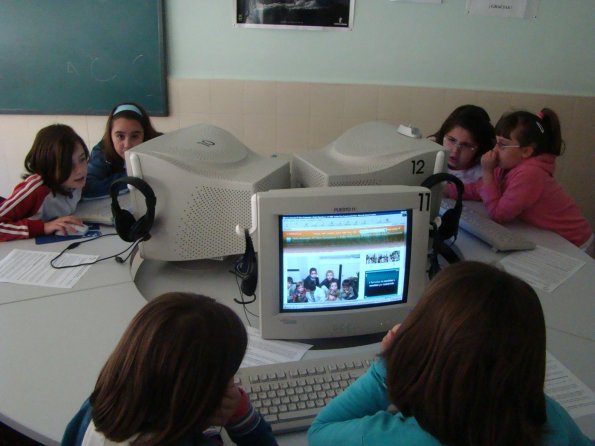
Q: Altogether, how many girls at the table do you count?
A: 6